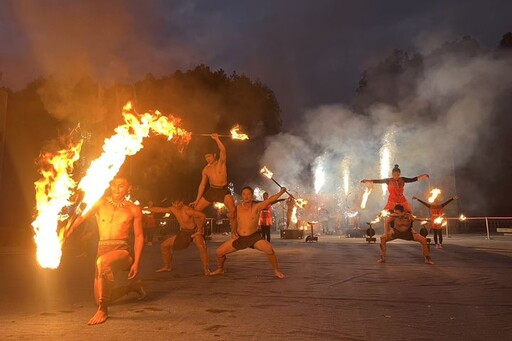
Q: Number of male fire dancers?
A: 5